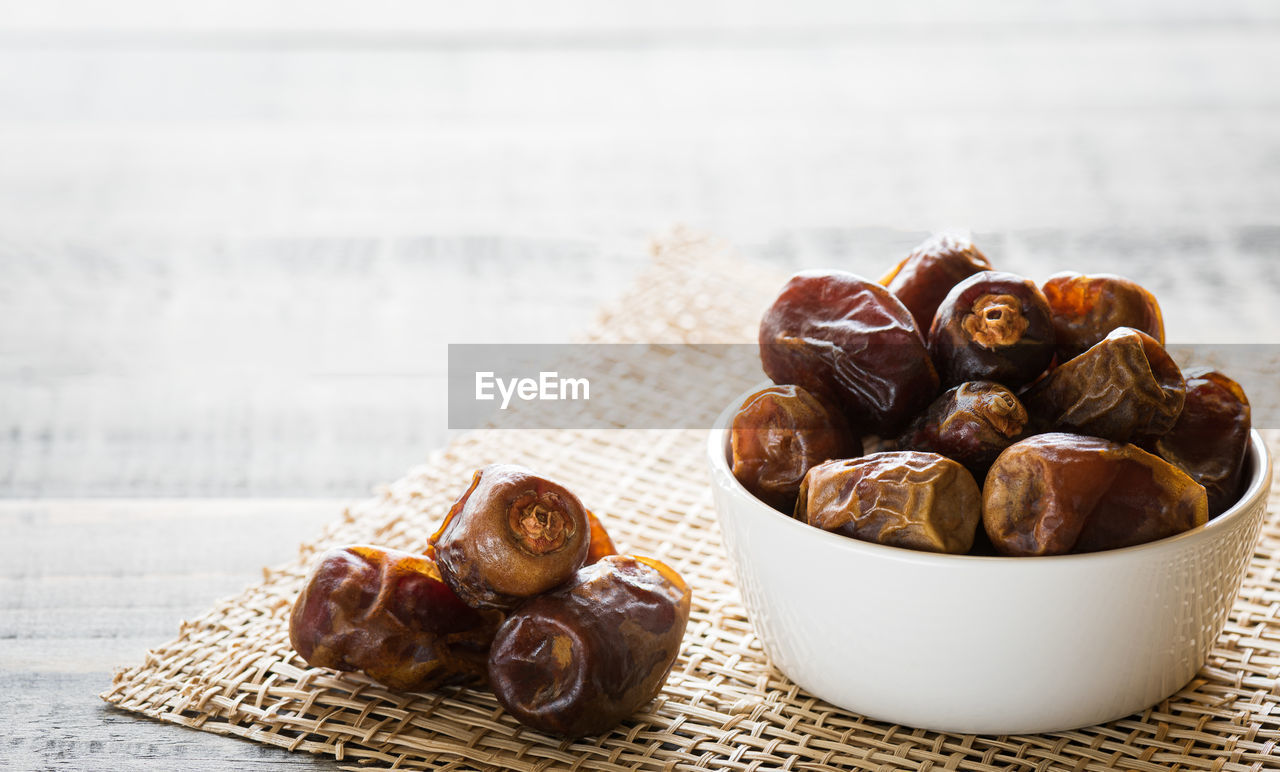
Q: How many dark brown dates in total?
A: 14